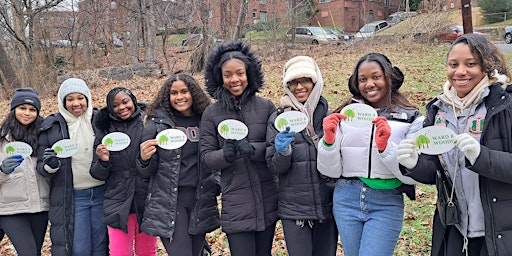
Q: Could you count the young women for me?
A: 8